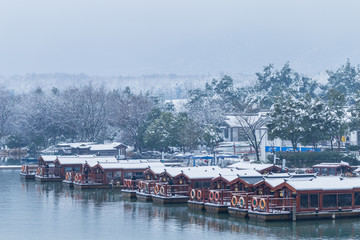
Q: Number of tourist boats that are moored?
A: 11